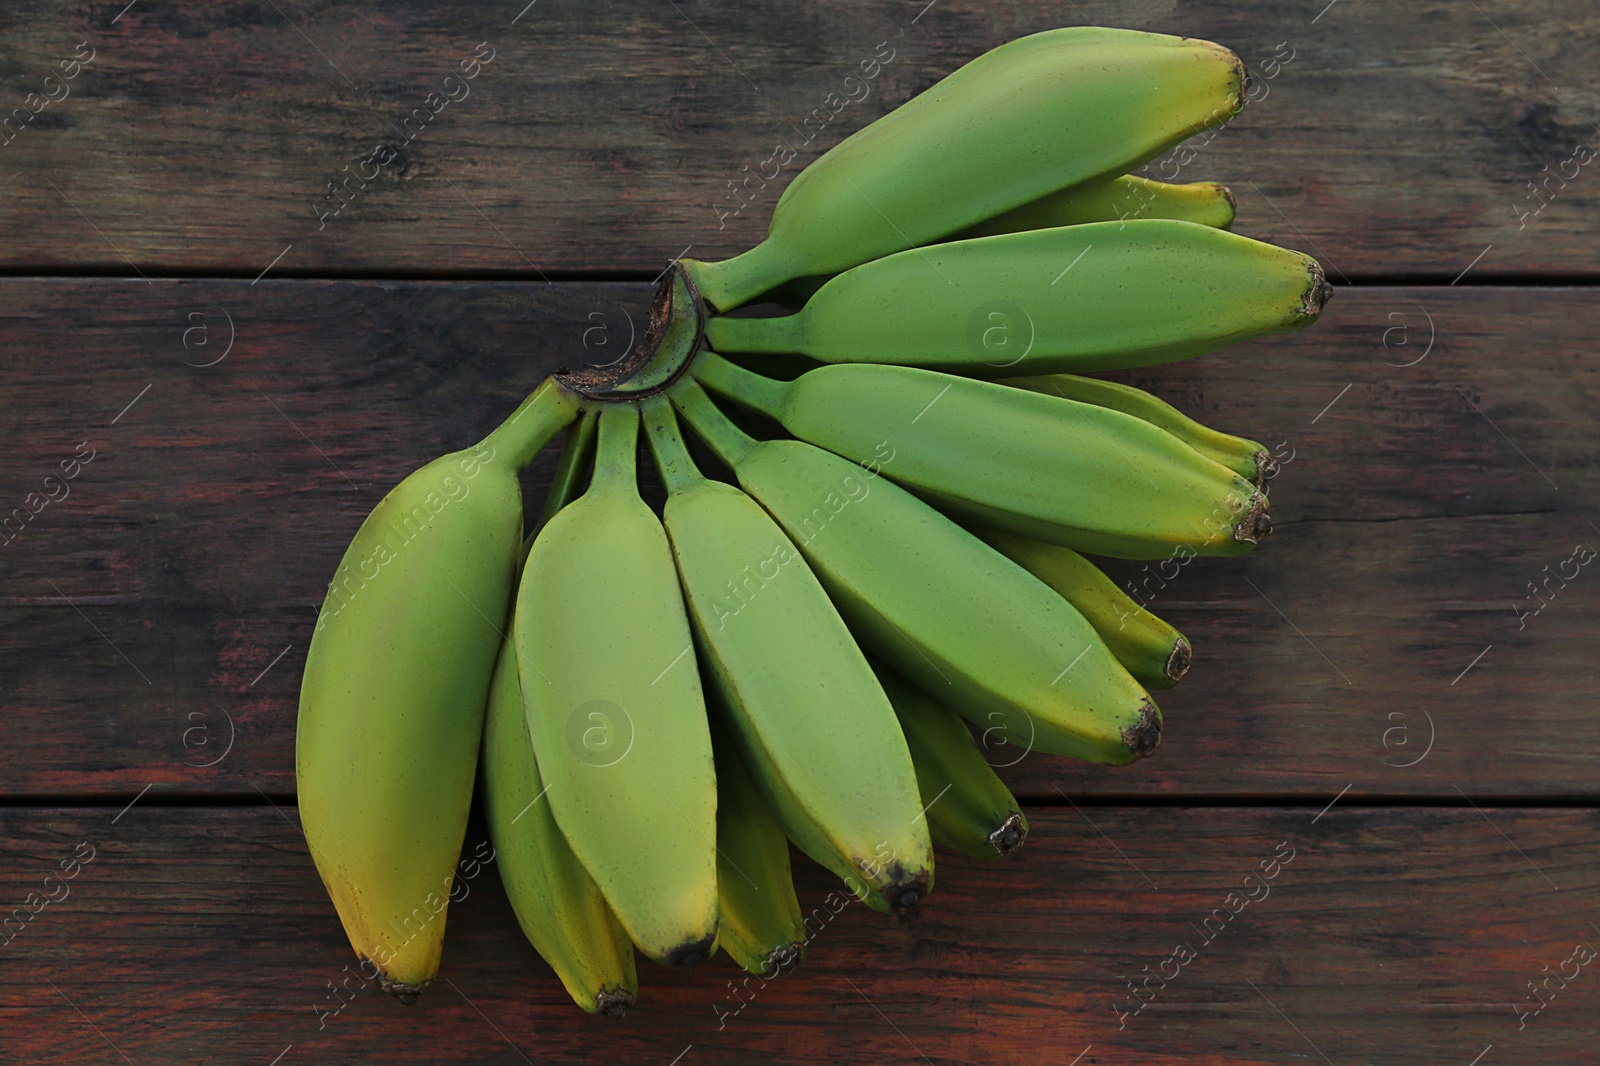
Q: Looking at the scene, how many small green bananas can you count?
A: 13